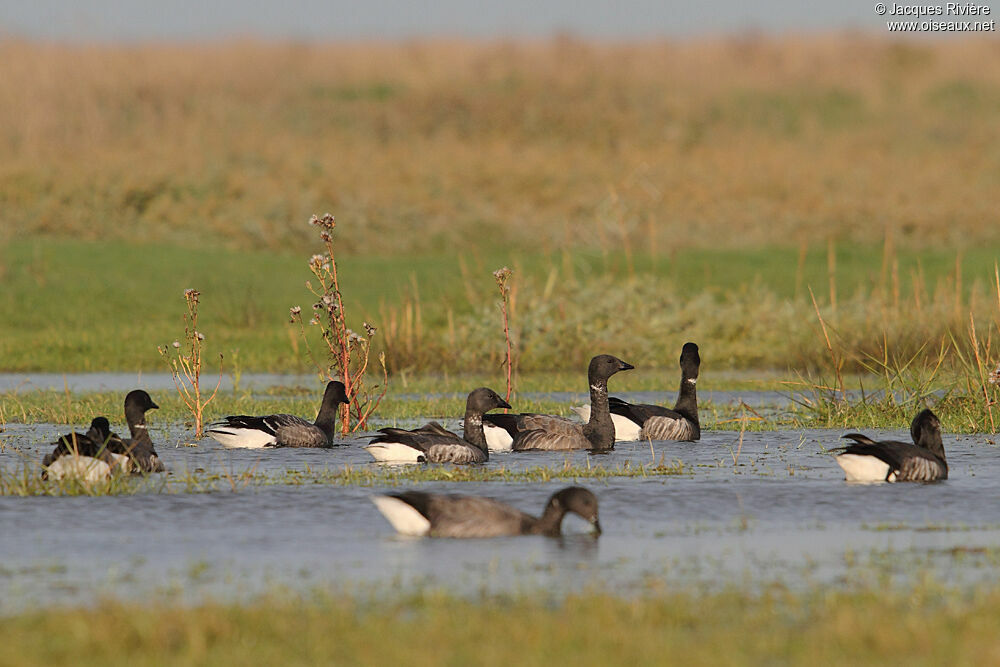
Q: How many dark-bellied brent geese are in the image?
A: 8